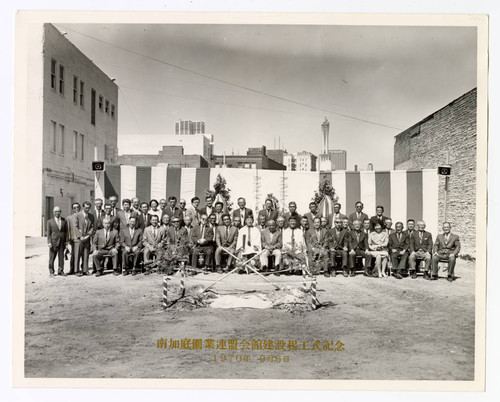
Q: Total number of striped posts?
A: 4